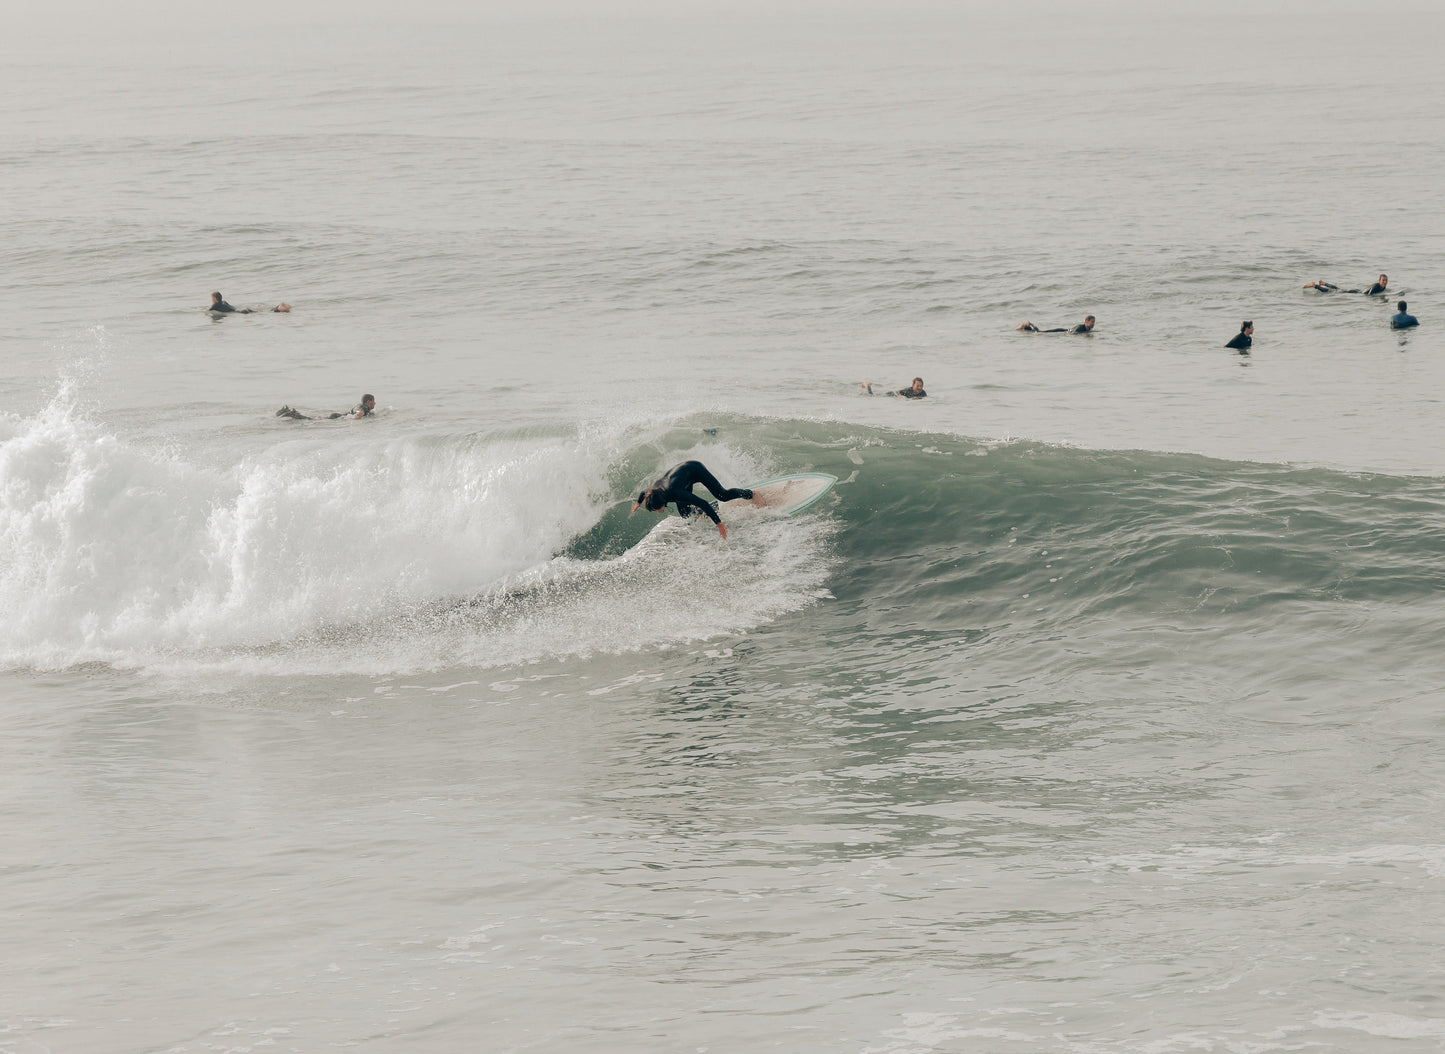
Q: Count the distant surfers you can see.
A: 7